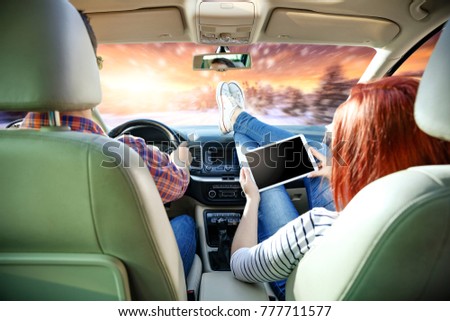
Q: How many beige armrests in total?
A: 1